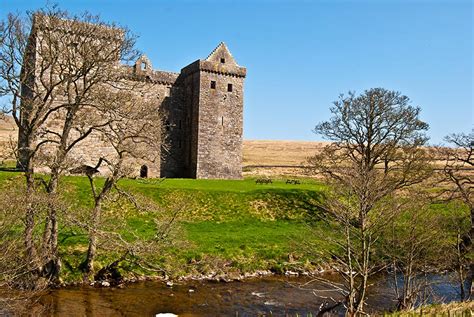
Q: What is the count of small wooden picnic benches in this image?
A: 2